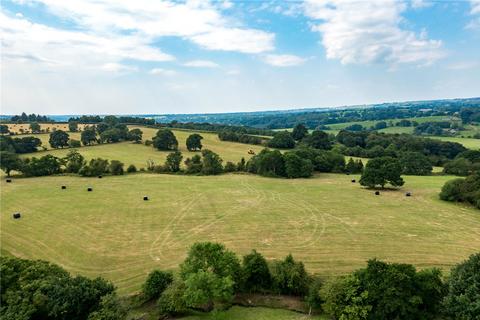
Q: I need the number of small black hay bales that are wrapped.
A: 9